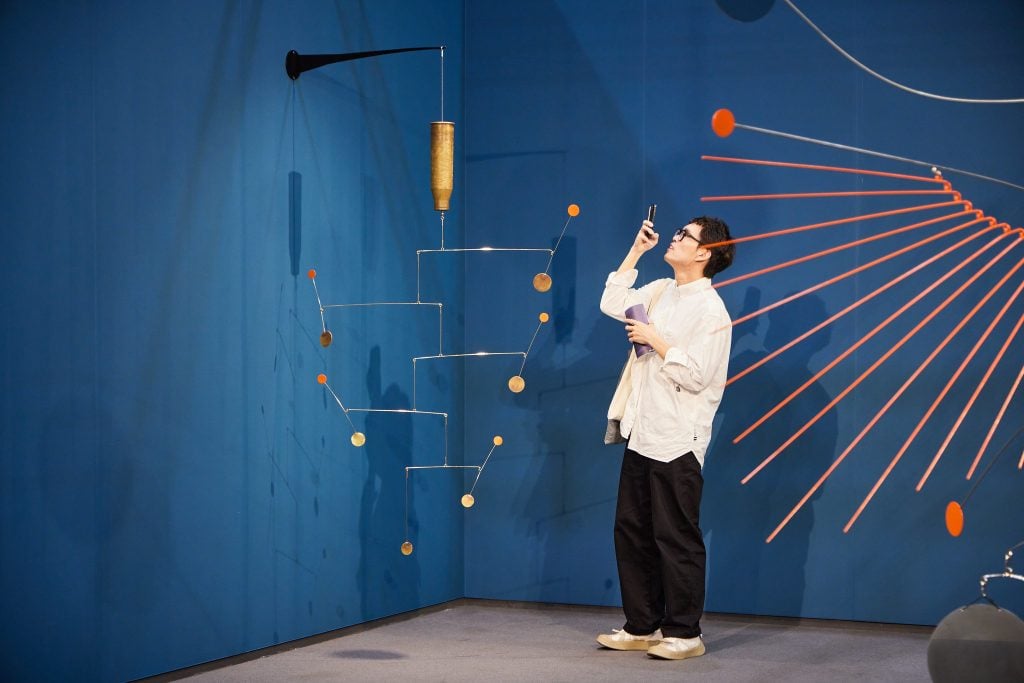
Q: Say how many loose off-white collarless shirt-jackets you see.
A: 1